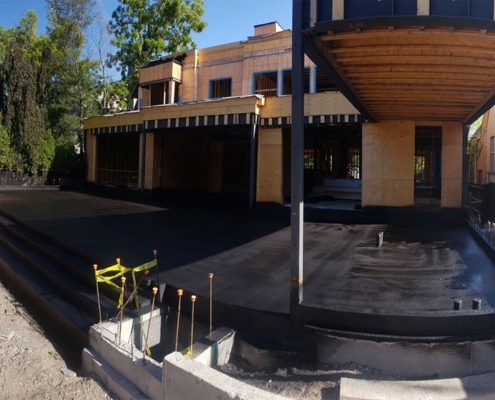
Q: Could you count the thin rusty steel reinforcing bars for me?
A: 9